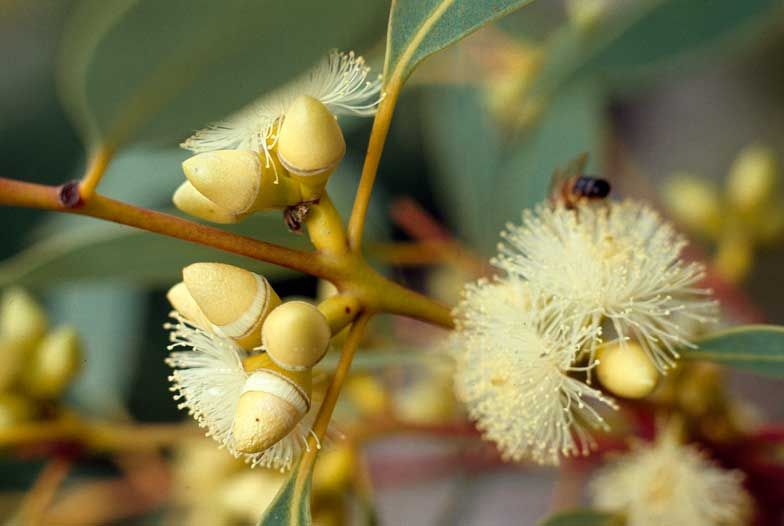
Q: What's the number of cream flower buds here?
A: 8